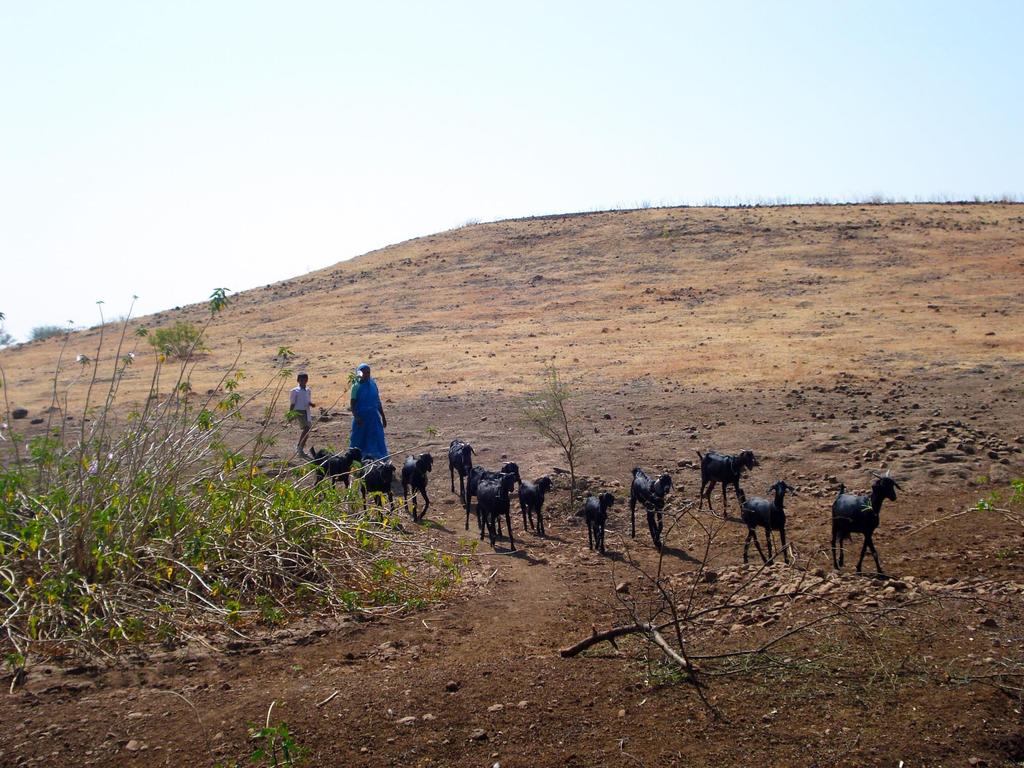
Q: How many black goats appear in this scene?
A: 12